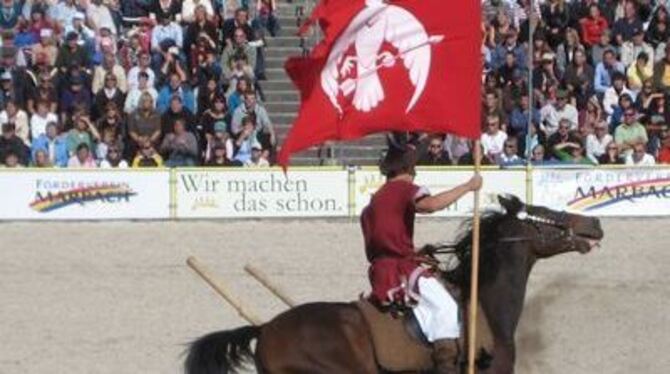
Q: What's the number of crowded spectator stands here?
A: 2